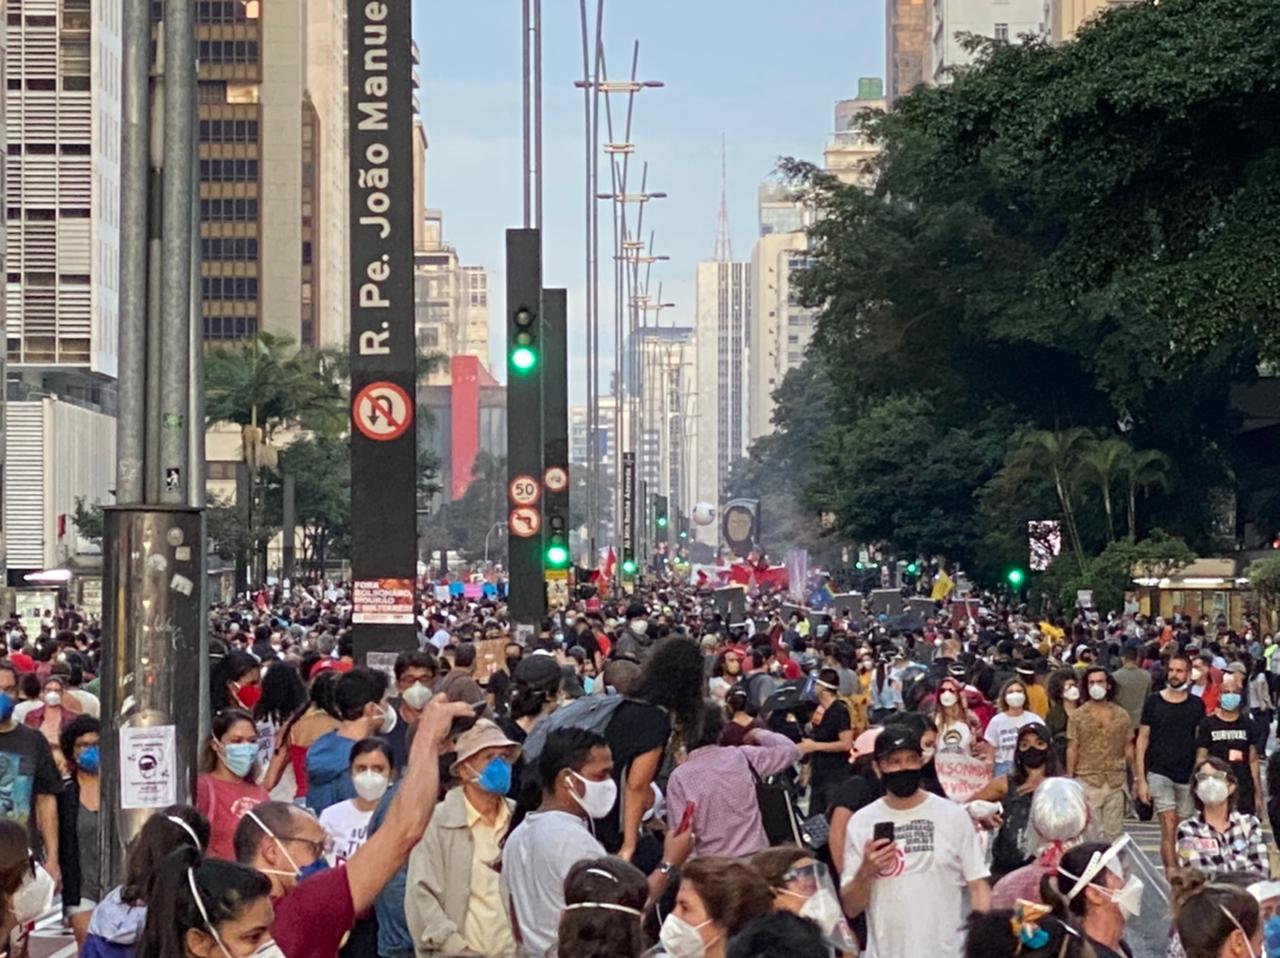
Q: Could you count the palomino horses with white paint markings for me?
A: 0